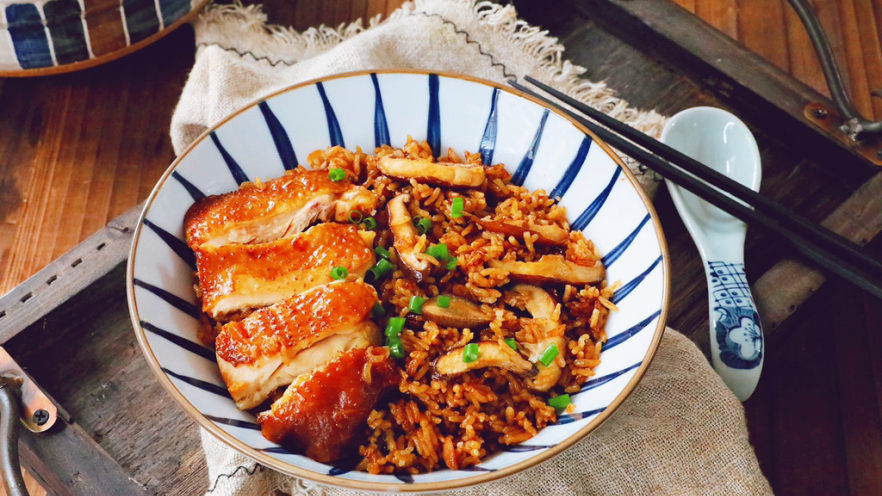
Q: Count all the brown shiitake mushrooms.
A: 7